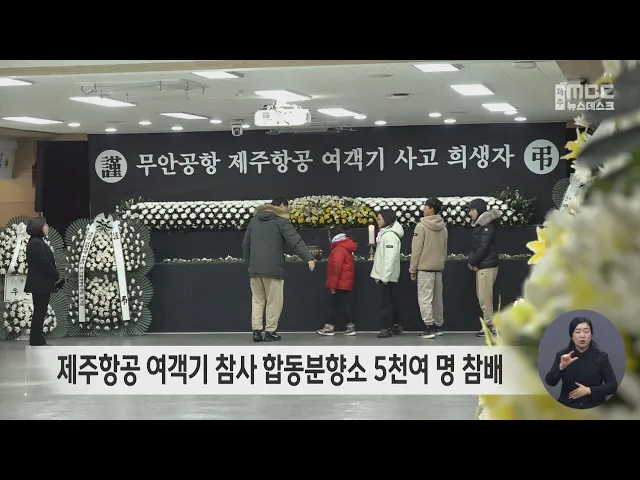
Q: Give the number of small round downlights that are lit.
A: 12